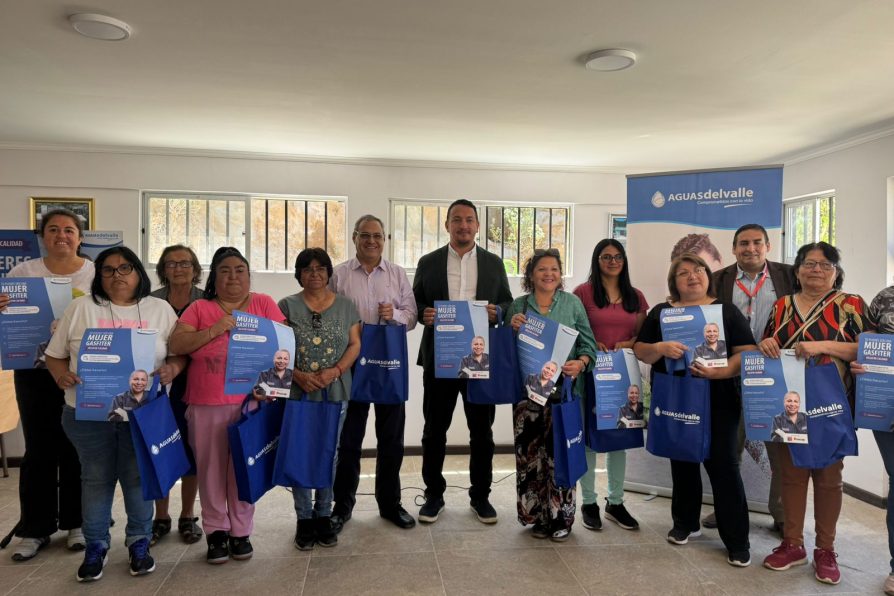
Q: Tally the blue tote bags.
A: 9